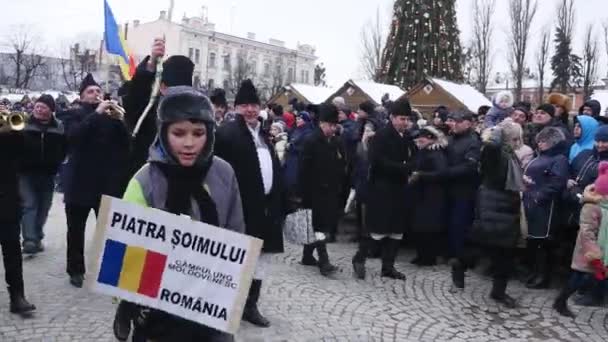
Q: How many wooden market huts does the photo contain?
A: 3